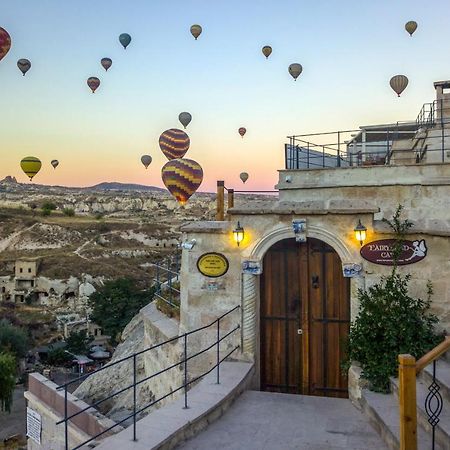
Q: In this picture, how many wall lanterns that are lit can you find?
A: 2